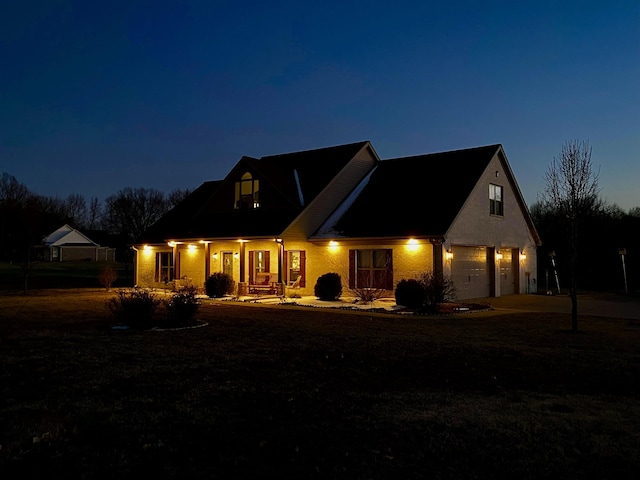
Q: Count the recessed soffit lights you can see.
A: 8